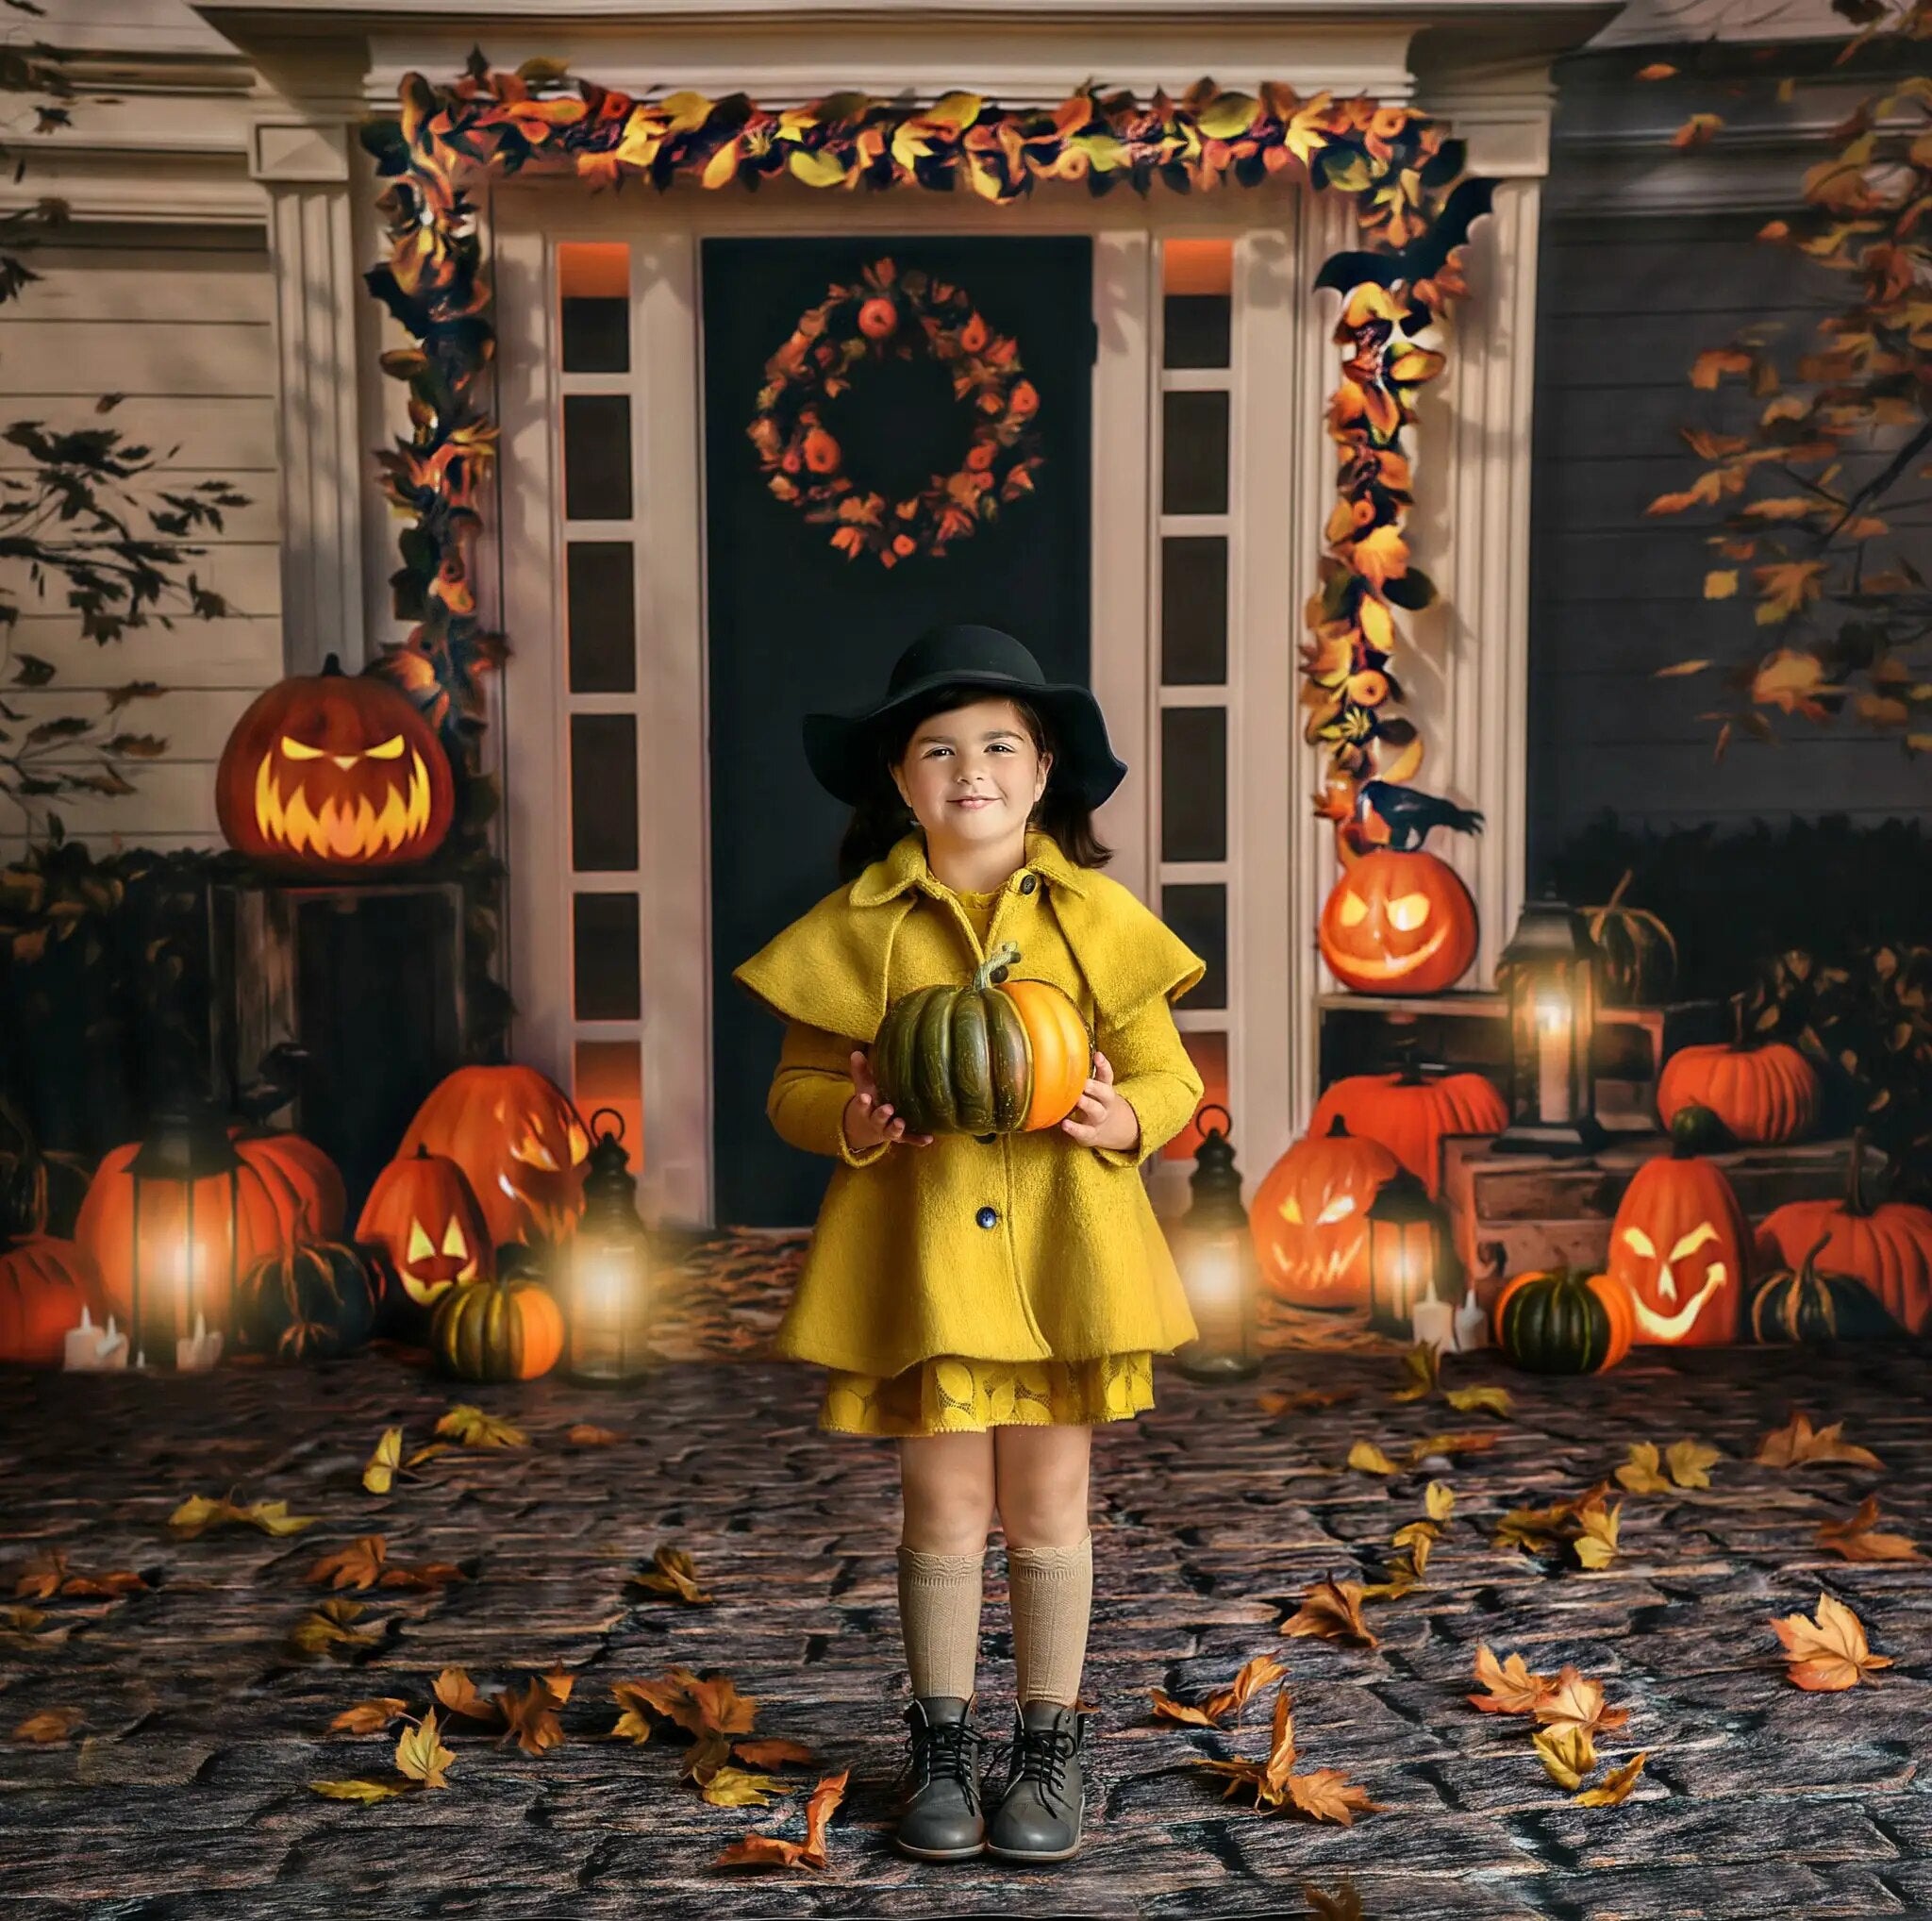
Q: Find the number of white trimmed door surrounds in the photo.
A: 1